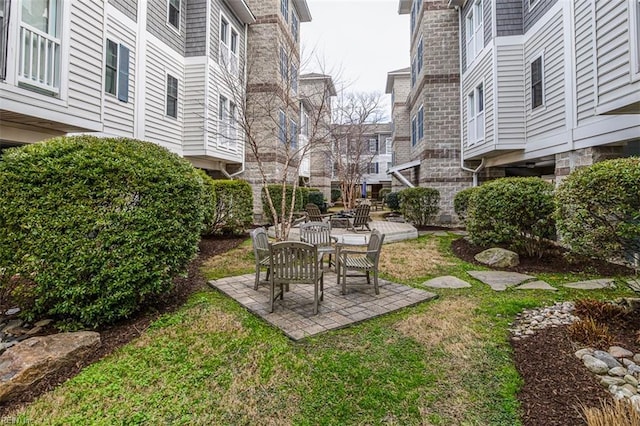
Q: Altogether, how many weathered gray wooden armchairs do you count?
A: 4